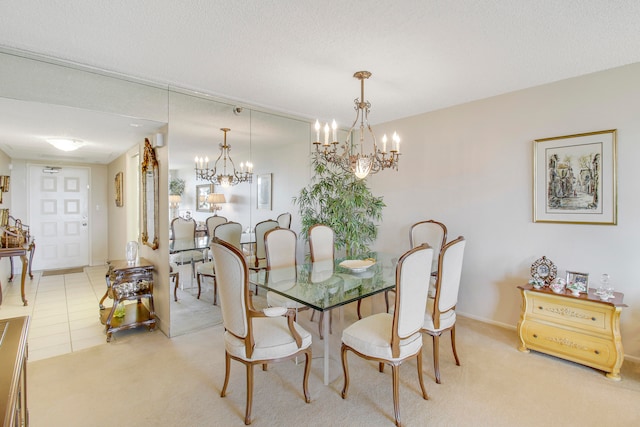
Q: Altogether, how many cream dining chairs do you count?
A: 6